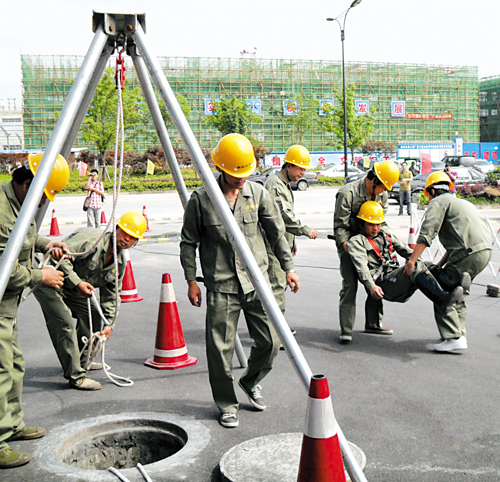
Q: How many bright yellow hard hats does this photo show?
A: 7